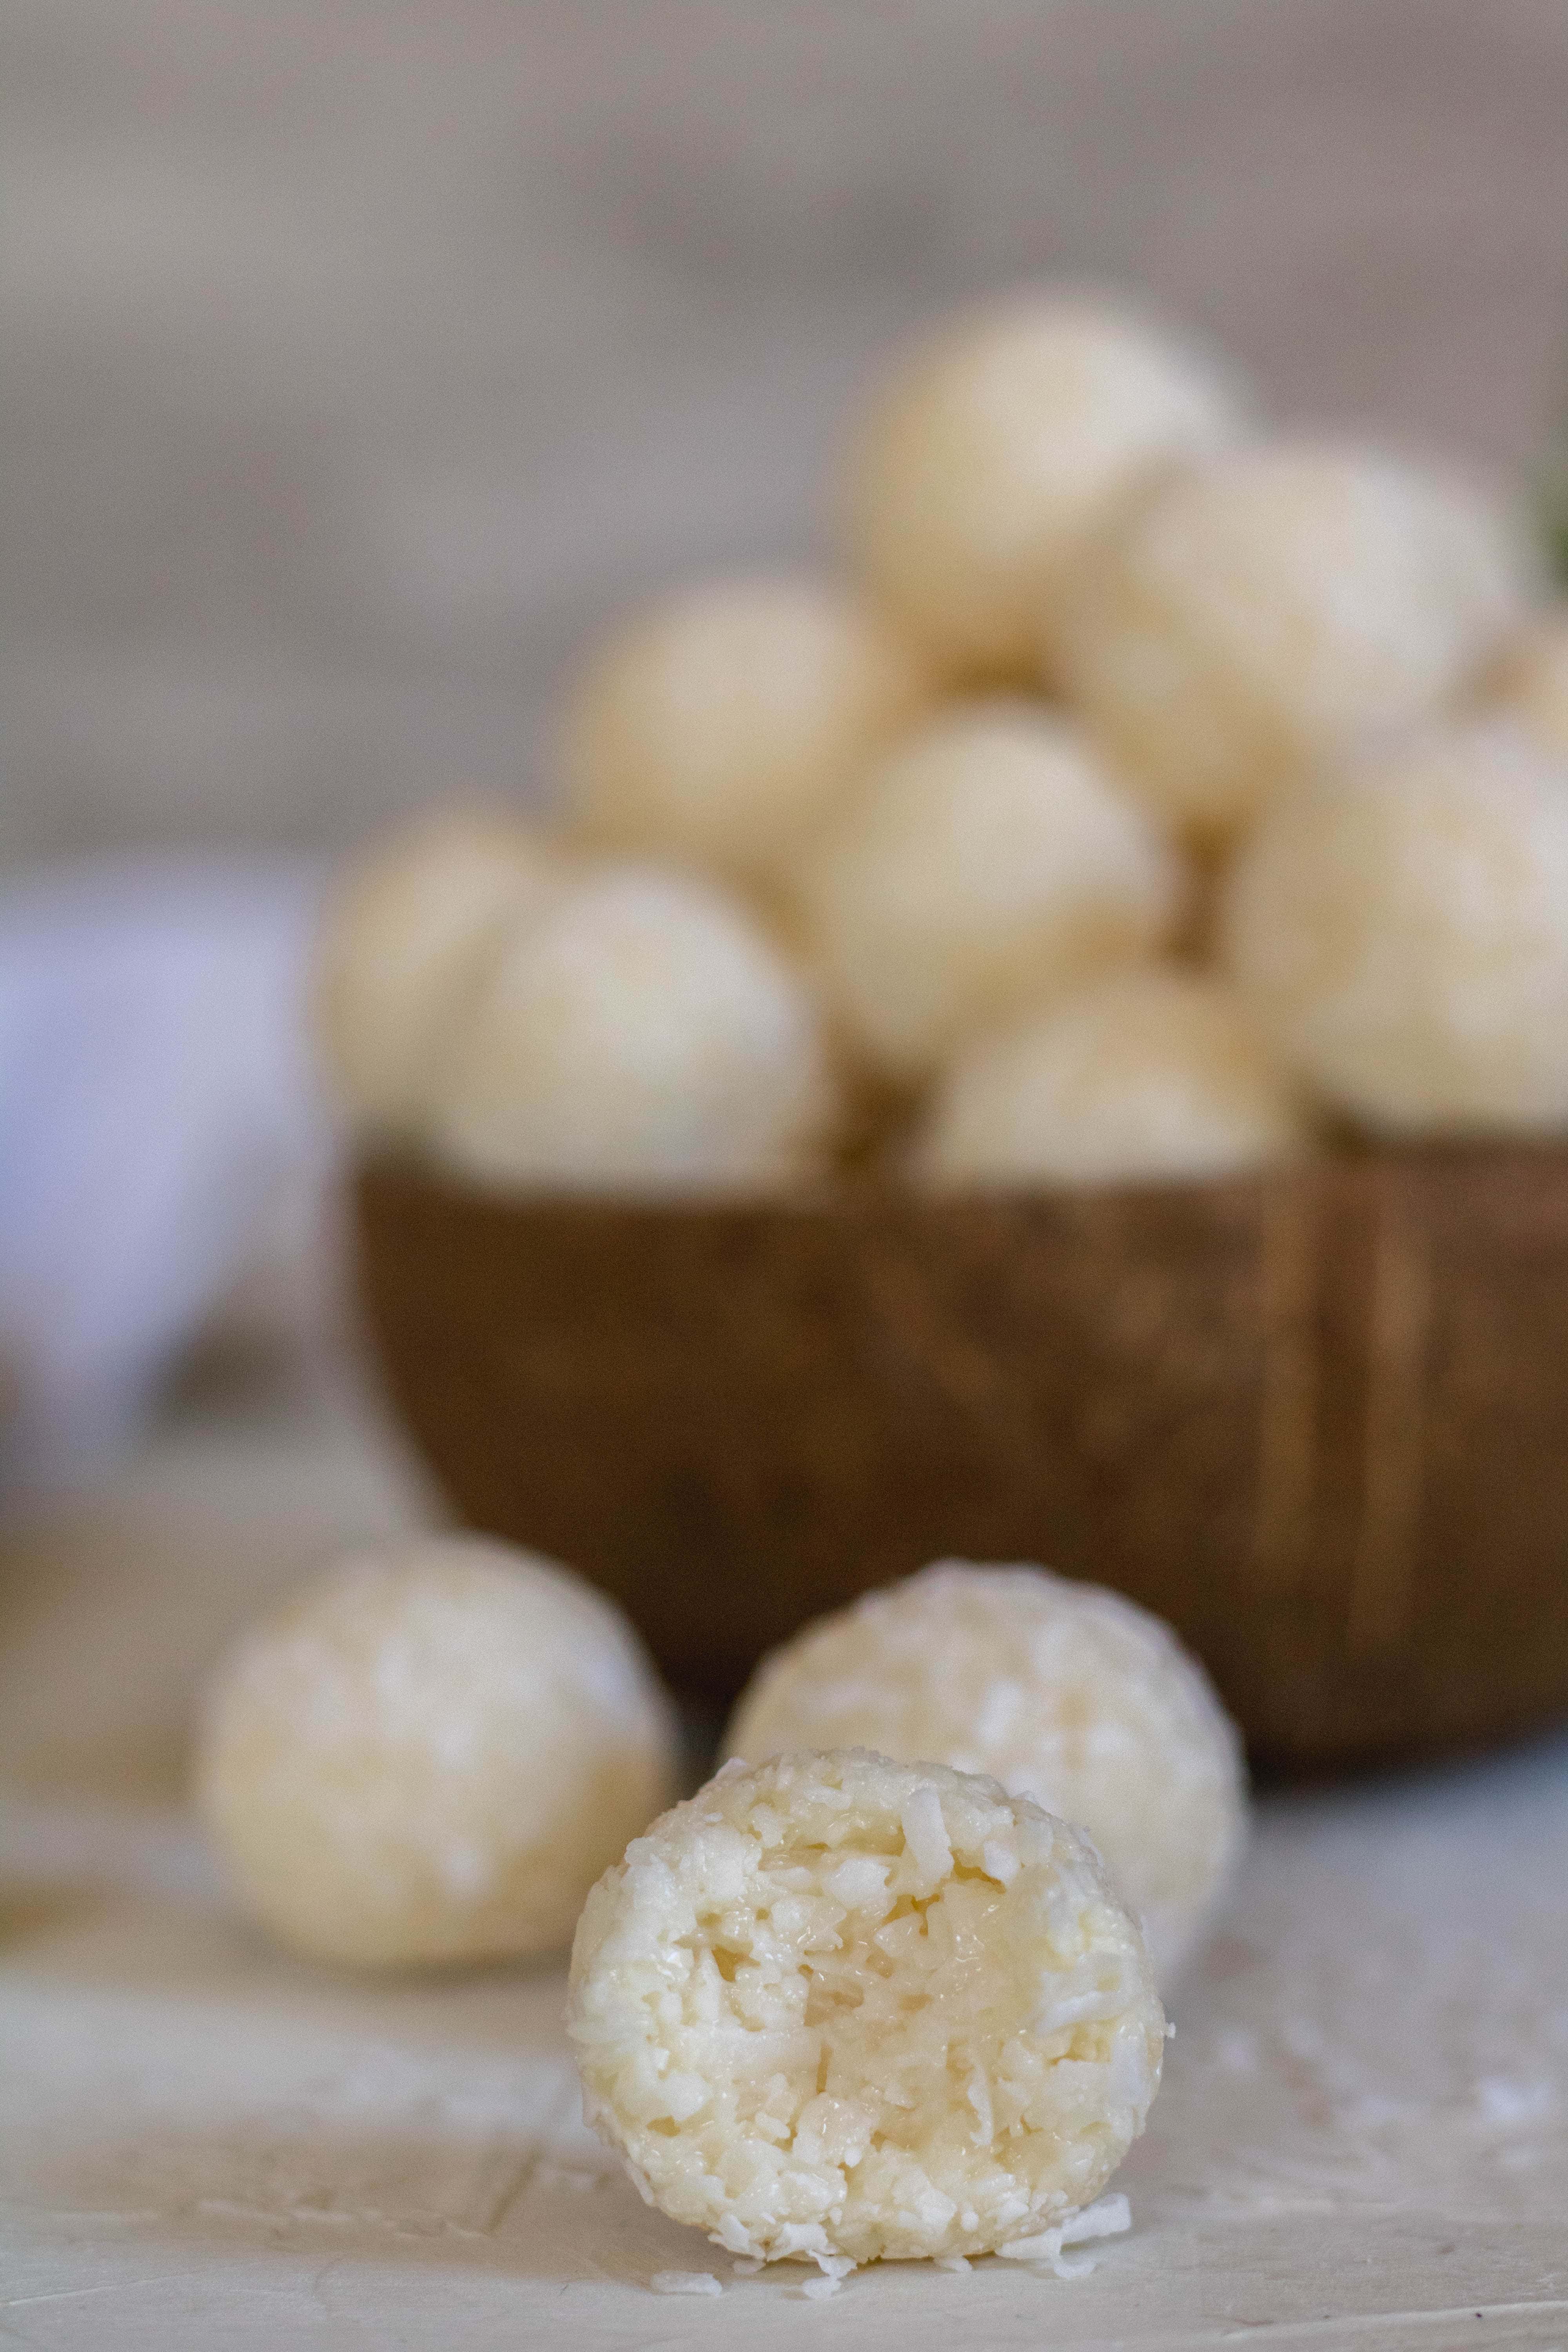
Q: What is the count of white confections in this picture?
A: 12